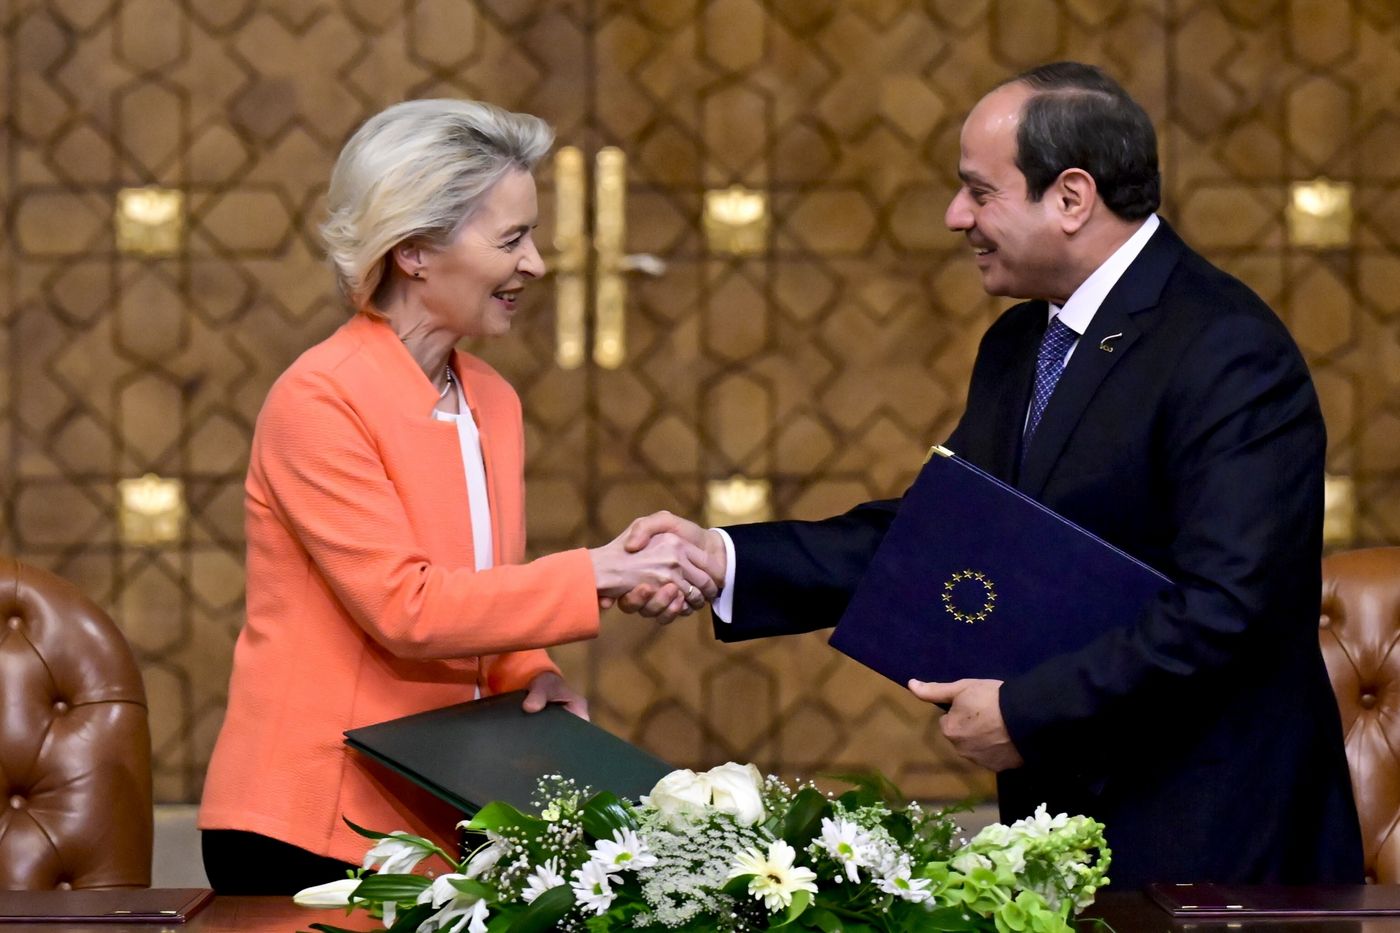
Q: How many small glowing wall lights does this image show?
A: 6